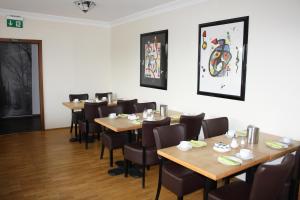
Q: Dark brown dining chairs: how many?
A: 12